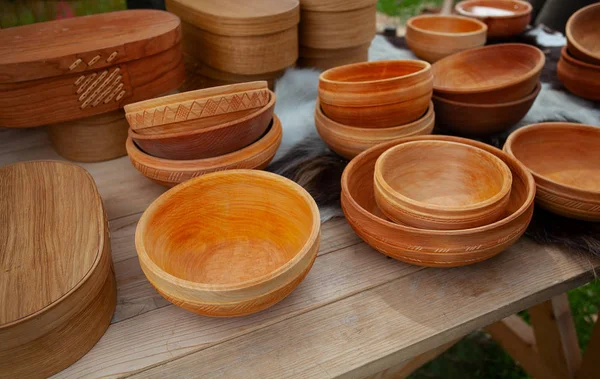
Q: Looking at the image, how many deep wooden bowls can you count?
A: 15